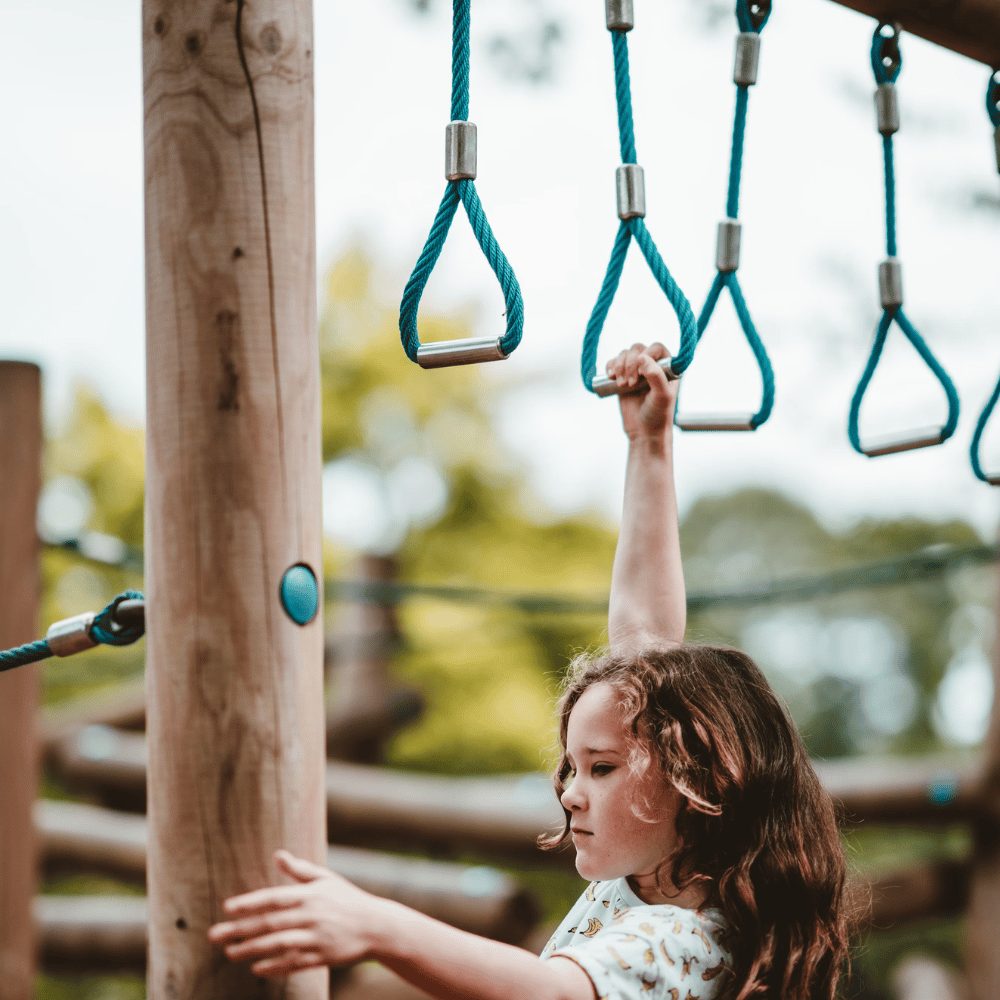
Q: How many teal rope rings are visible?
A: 5